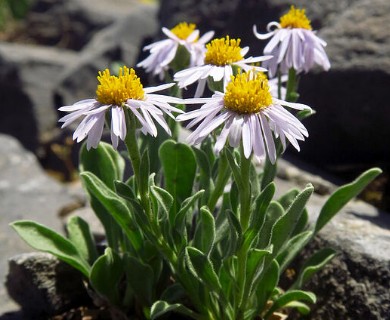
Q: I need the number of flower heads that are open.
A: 5